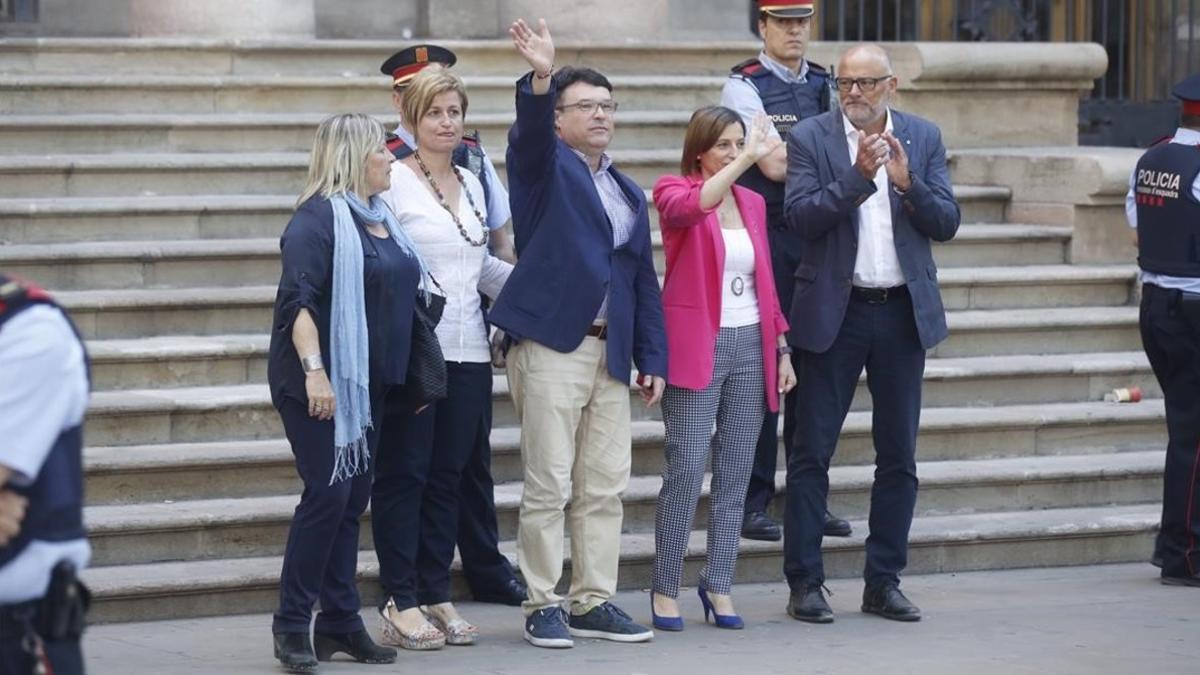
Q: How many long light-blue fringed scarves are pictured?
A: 1